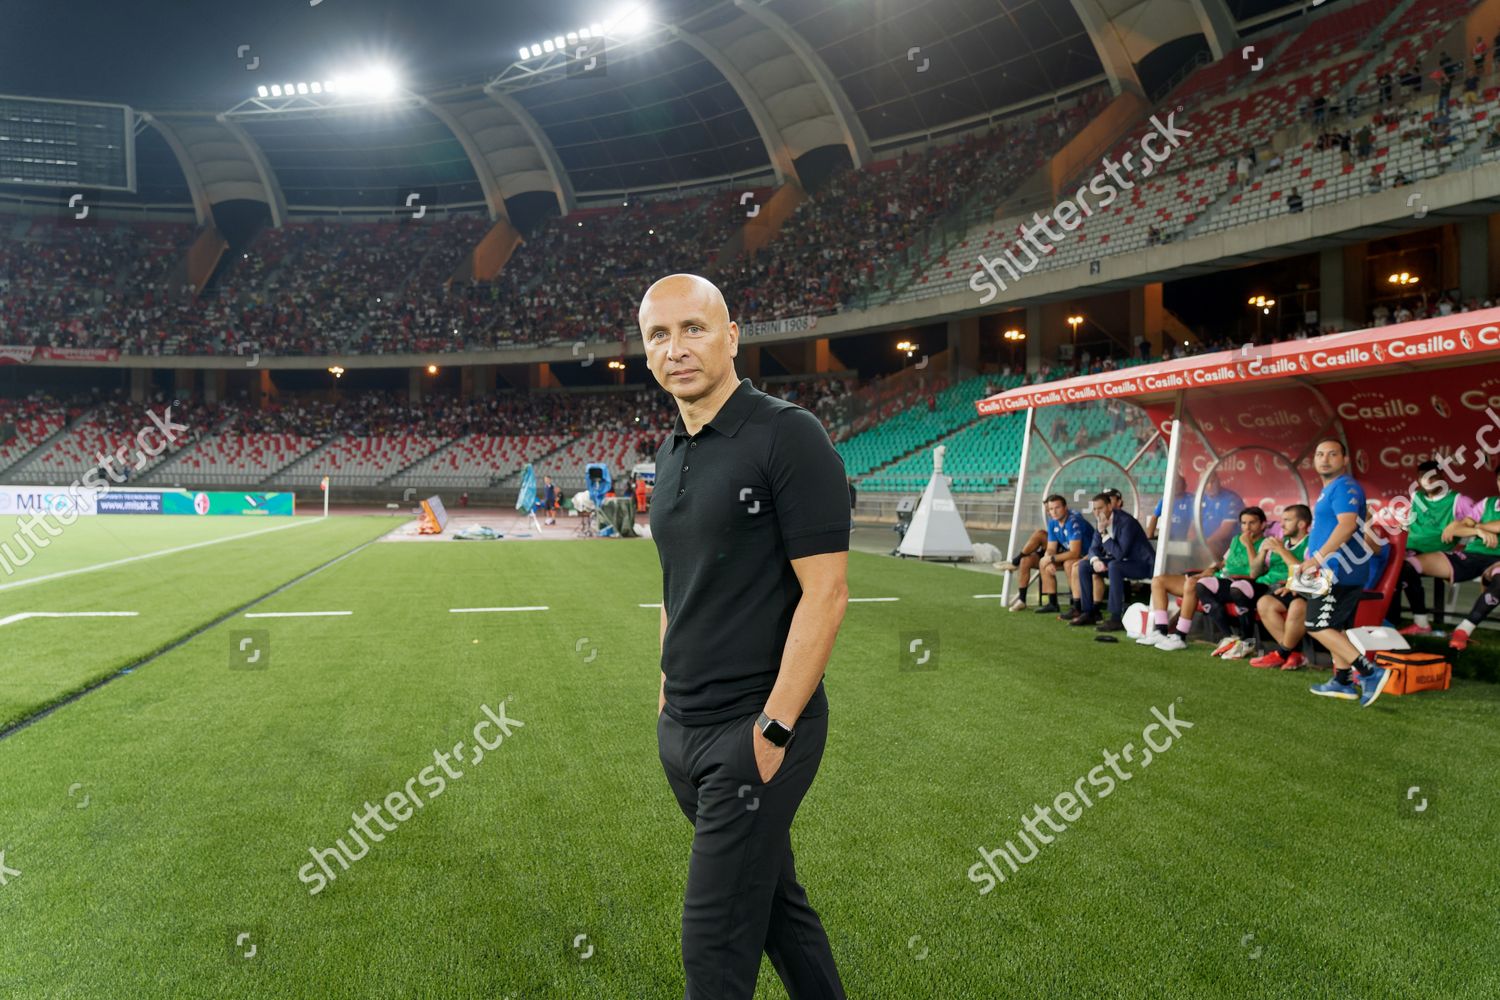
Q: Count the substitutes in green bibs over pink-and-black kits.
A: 4